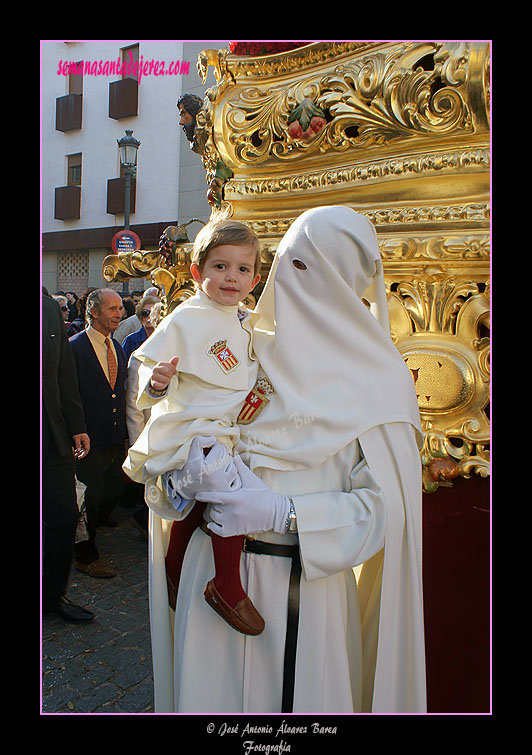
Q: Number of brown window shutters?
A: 4